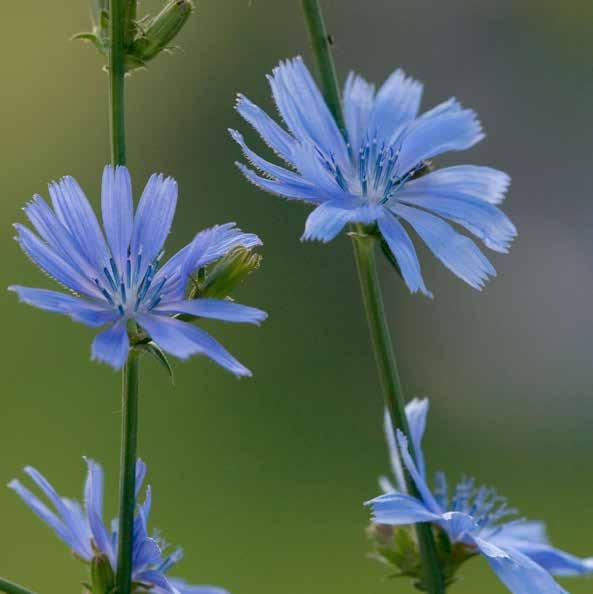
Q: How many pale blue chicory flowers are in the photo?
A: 4